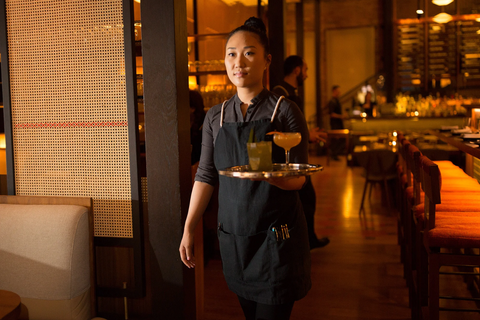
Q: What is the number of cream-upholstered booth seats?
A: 1